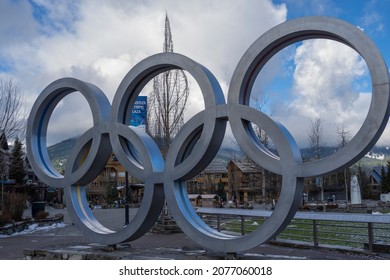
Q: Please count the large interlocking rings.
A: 5